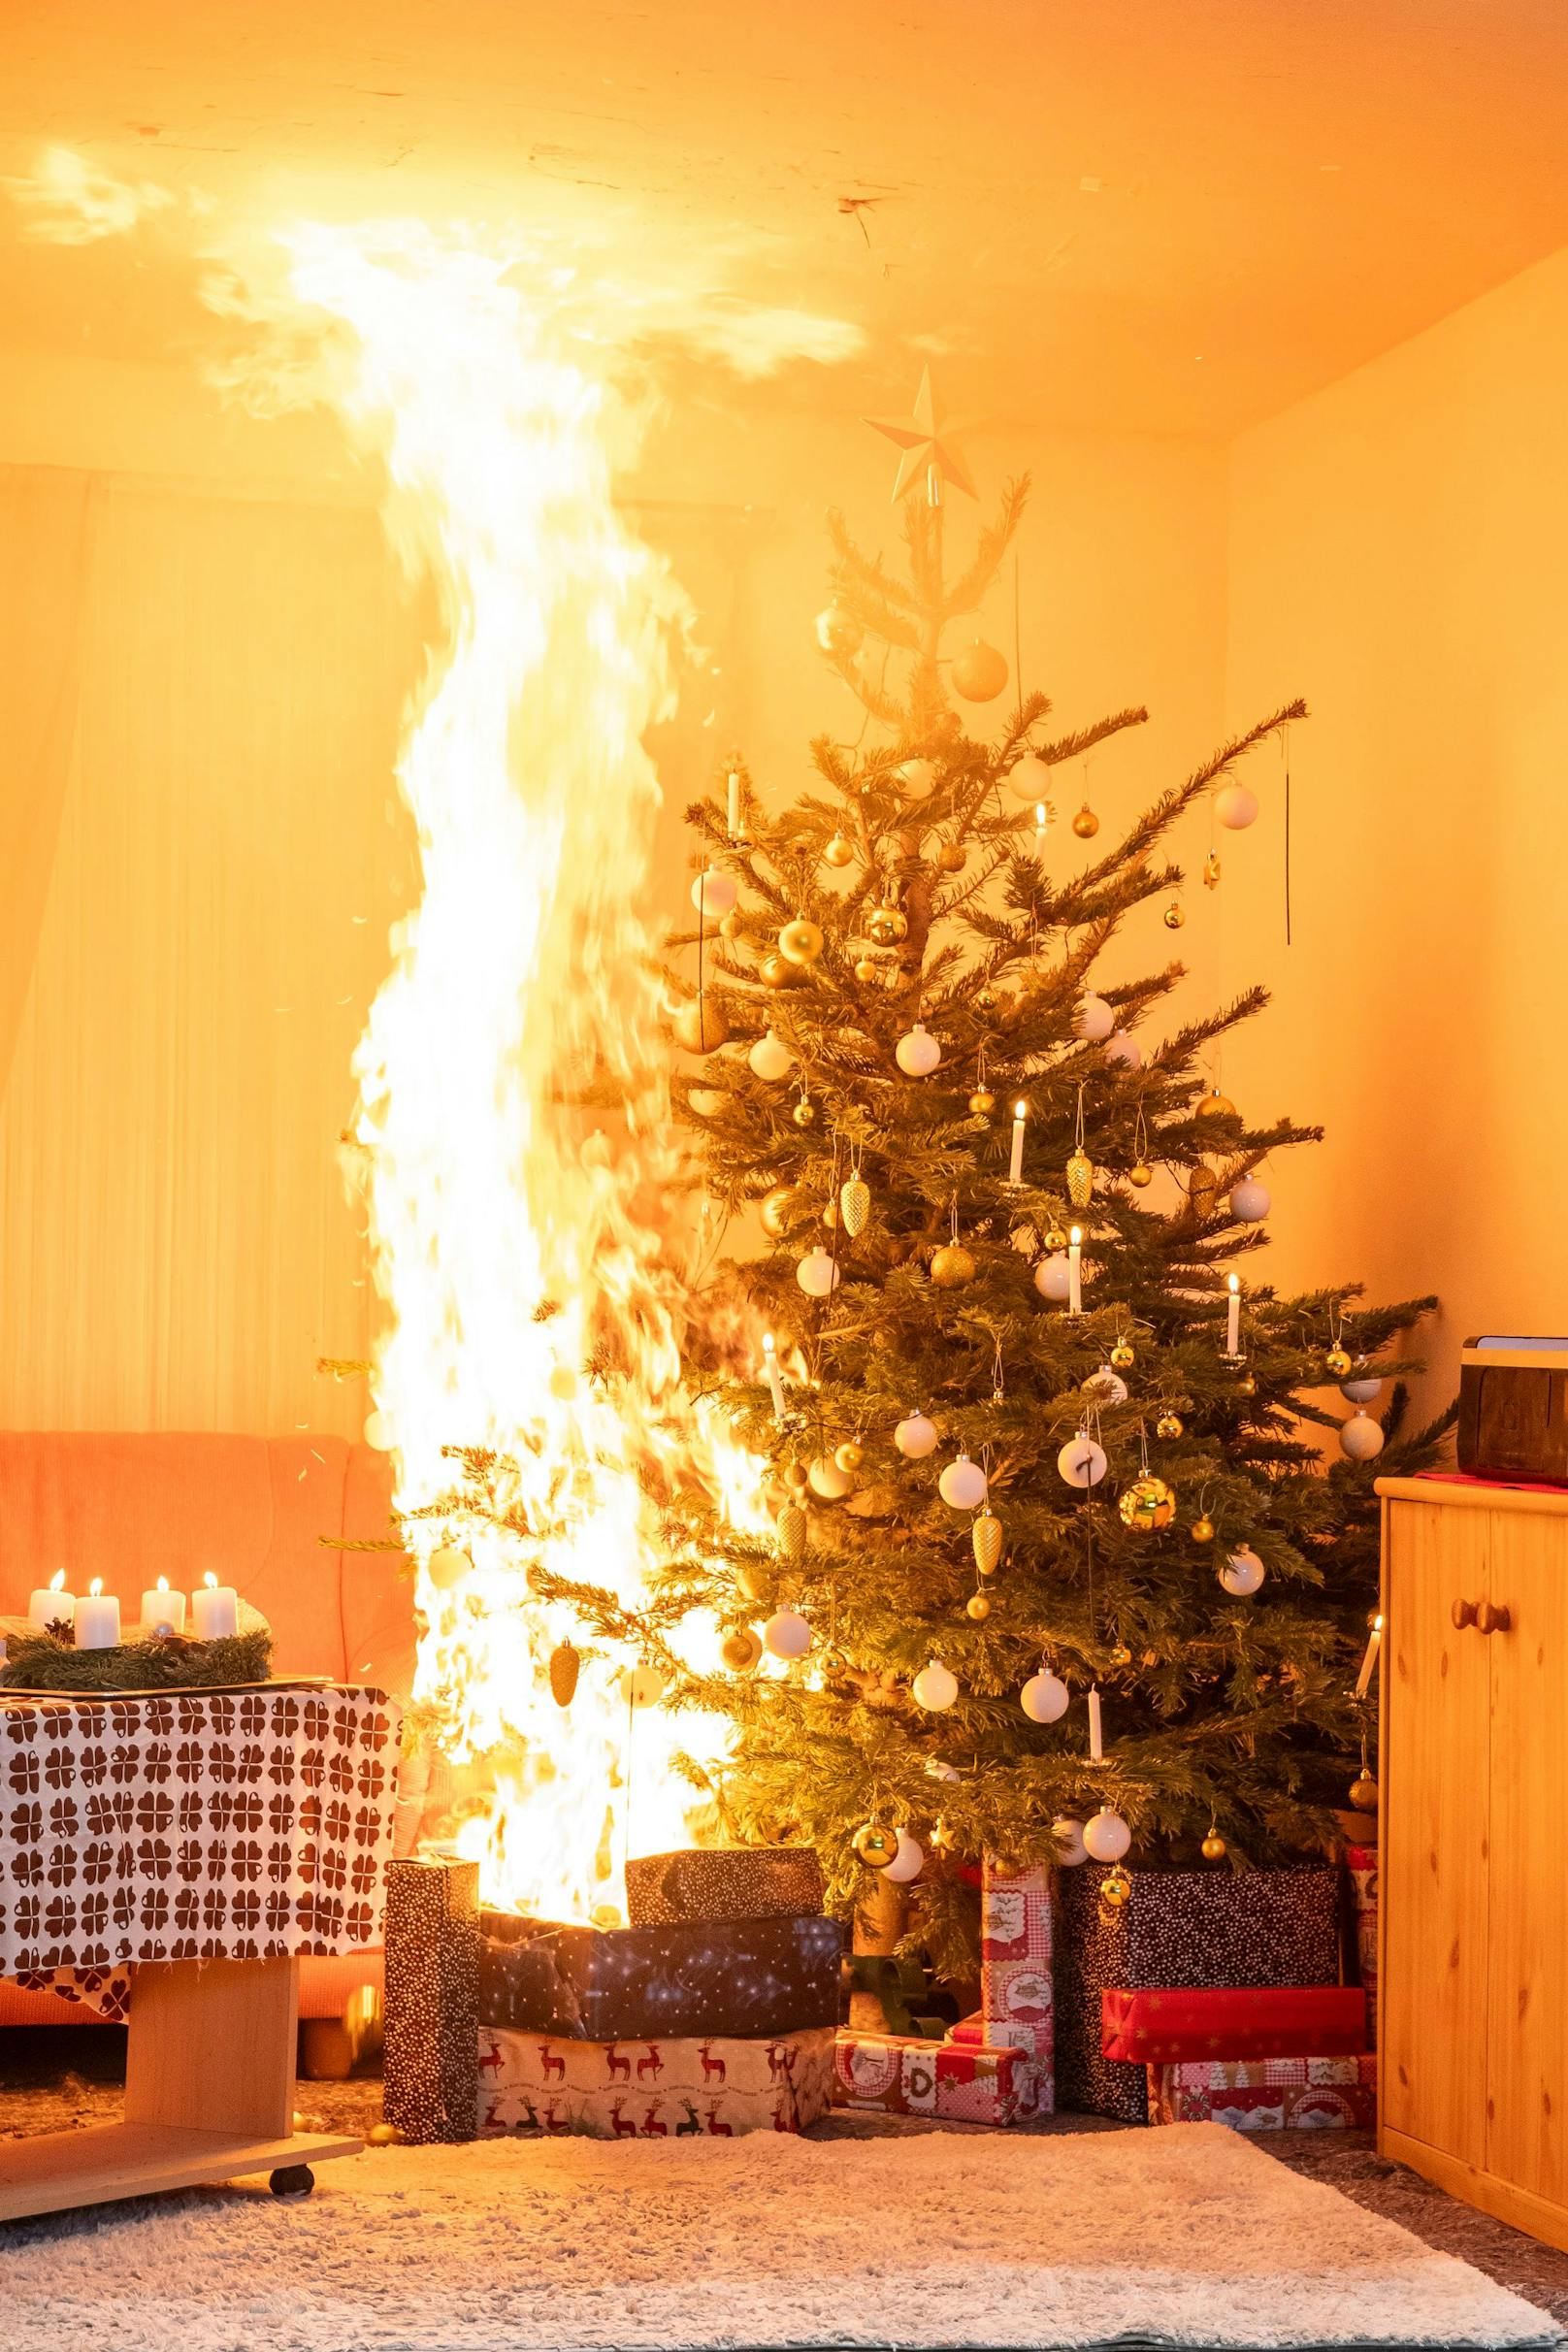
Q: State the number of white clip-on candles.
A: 8